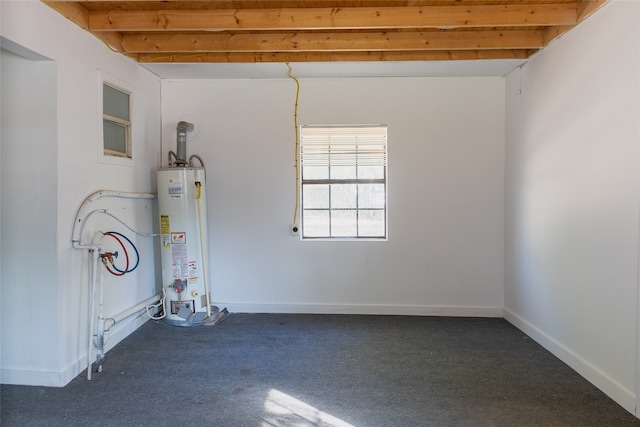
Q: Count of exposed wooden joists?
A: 3